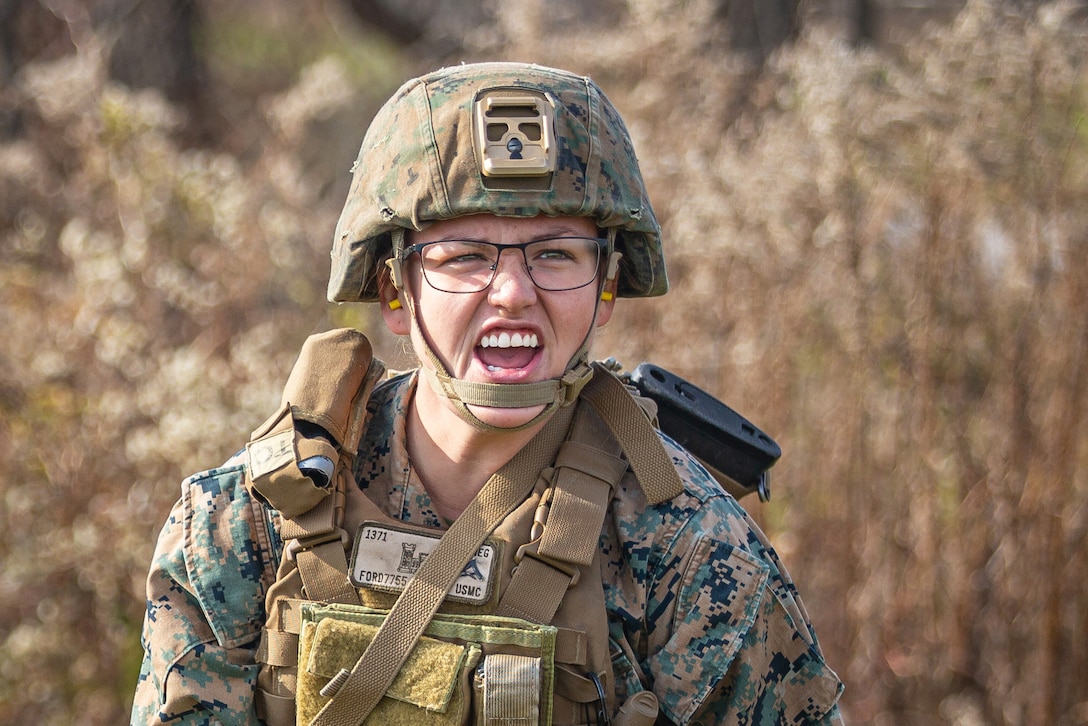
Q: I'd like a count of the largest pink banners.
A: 0